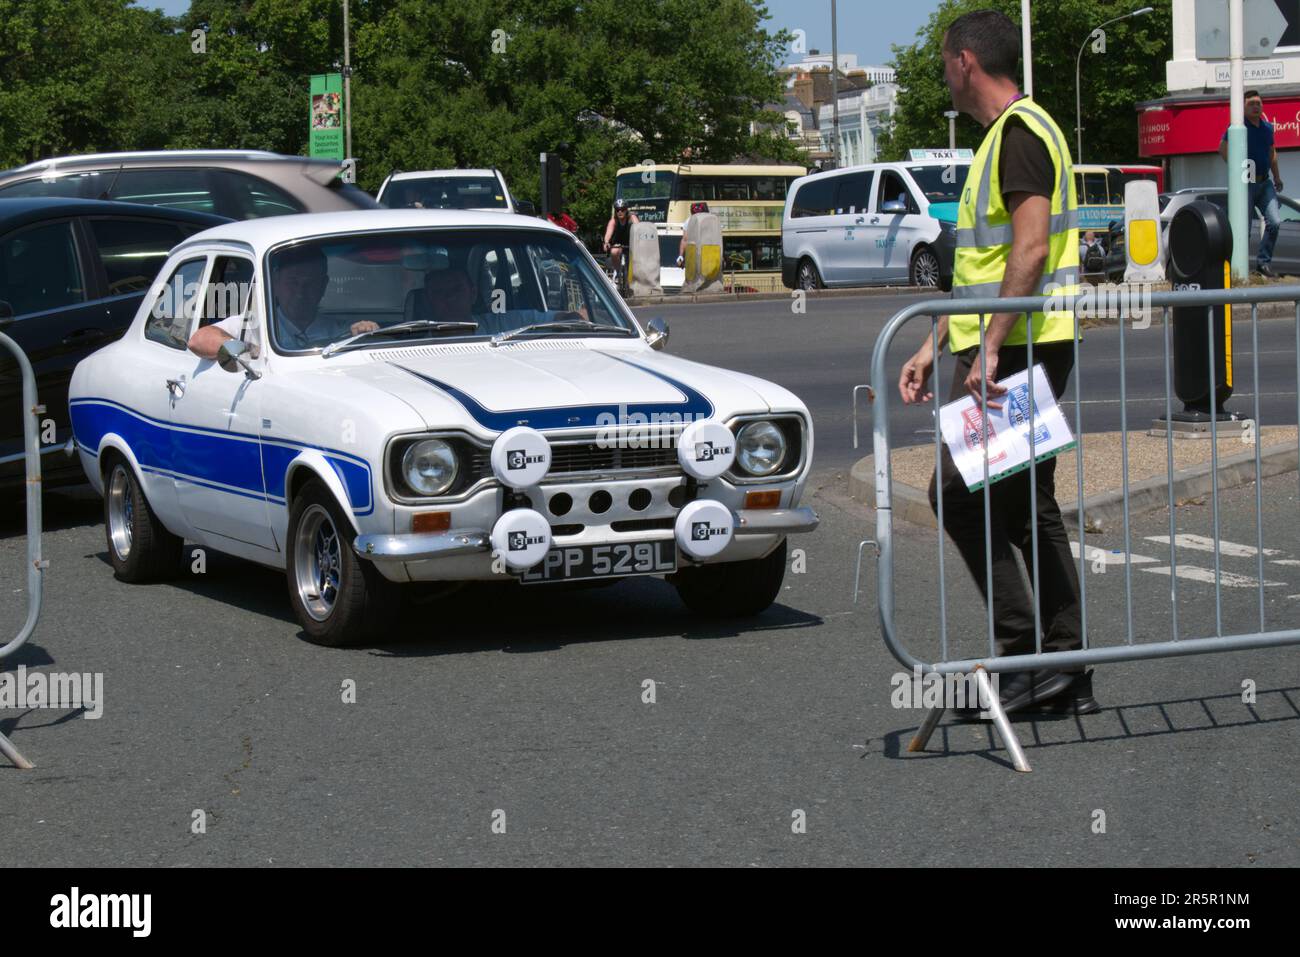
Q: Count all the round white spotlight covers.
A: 4